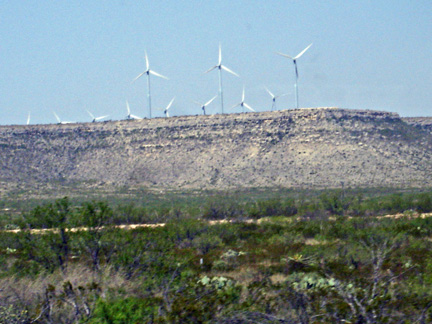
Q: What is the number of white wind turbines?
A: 11